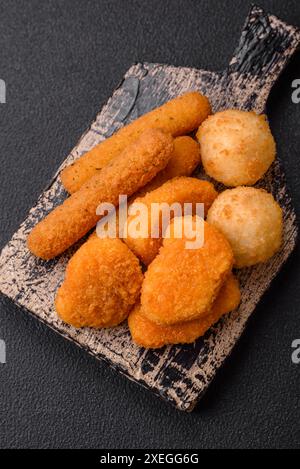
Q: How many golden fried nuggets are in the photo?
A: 4